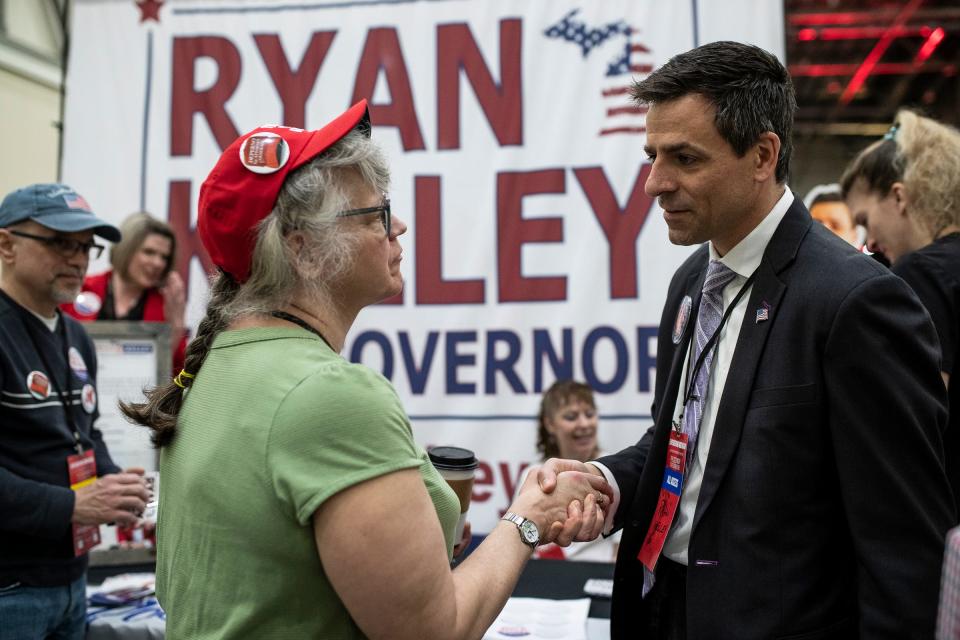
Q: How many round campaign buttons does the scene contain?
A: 6